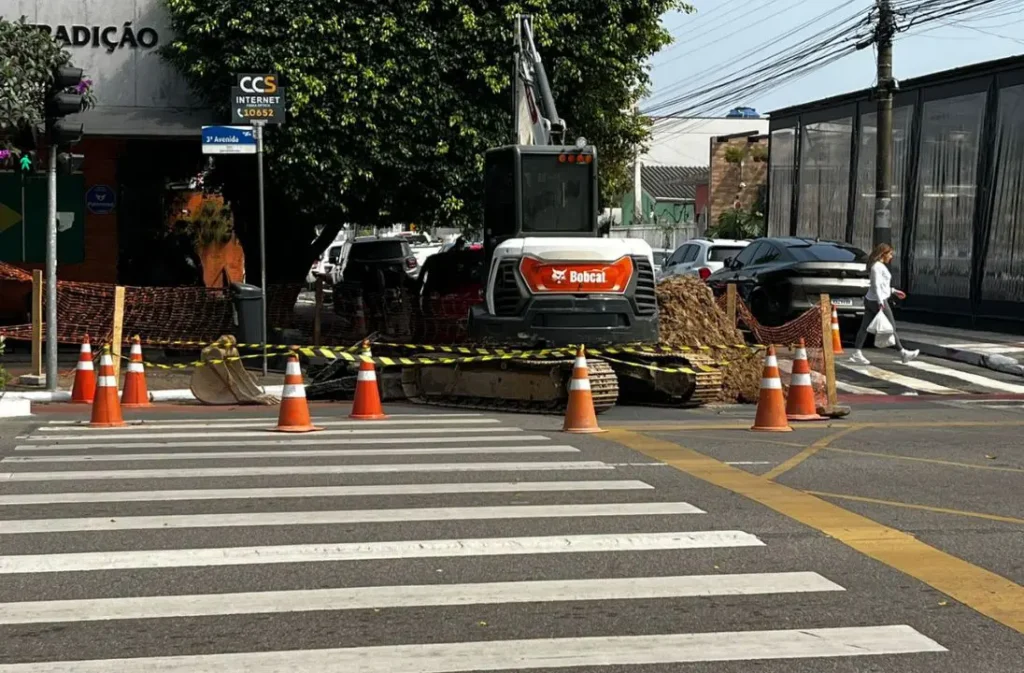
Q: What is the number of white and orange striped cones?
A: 9